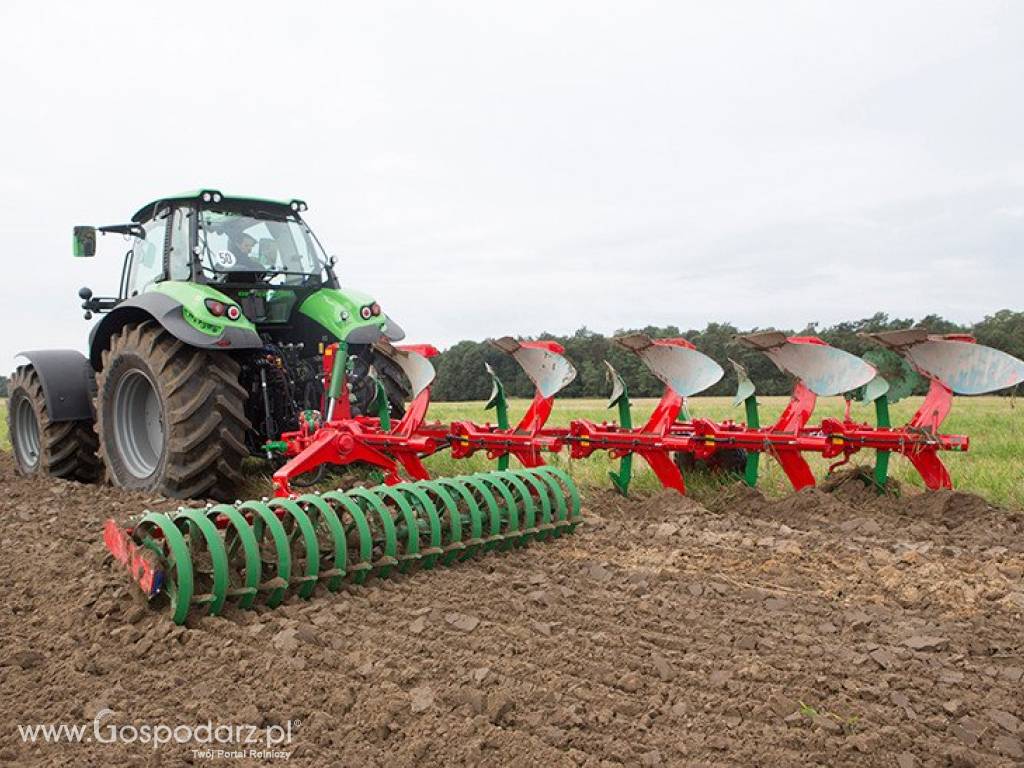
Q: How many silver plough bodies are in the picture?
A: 5